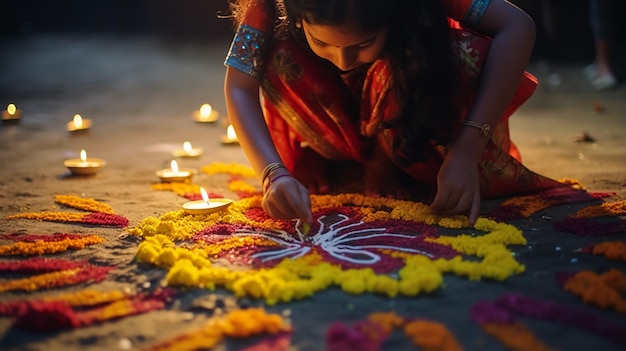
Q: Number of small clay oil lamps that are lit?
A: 8